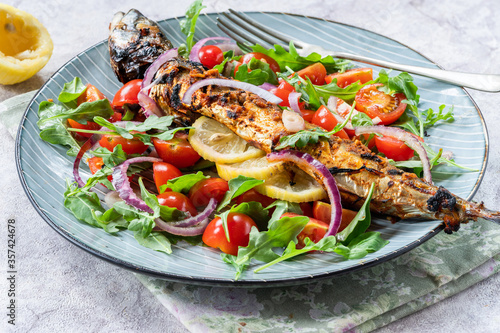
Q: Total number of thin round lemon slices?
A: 3